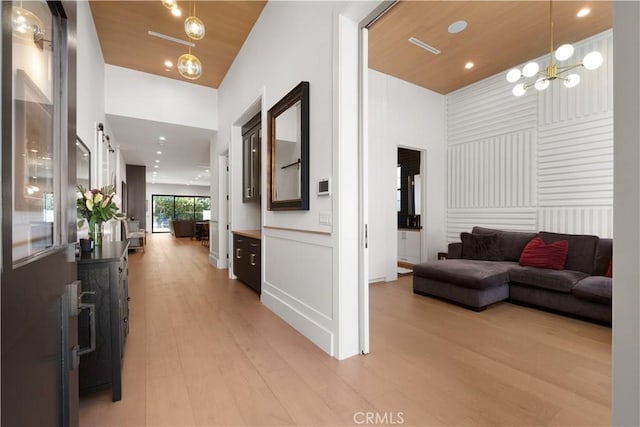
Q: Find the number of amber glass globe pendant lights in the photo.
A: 3